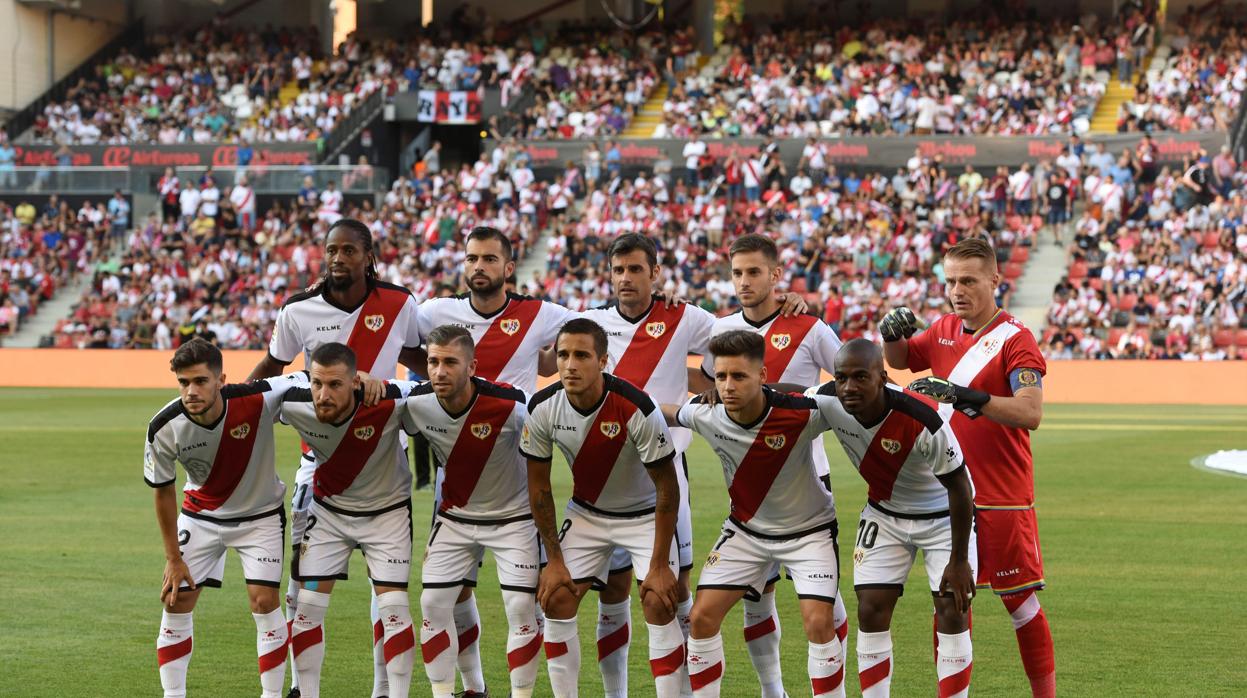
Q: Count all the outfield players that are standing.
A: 4